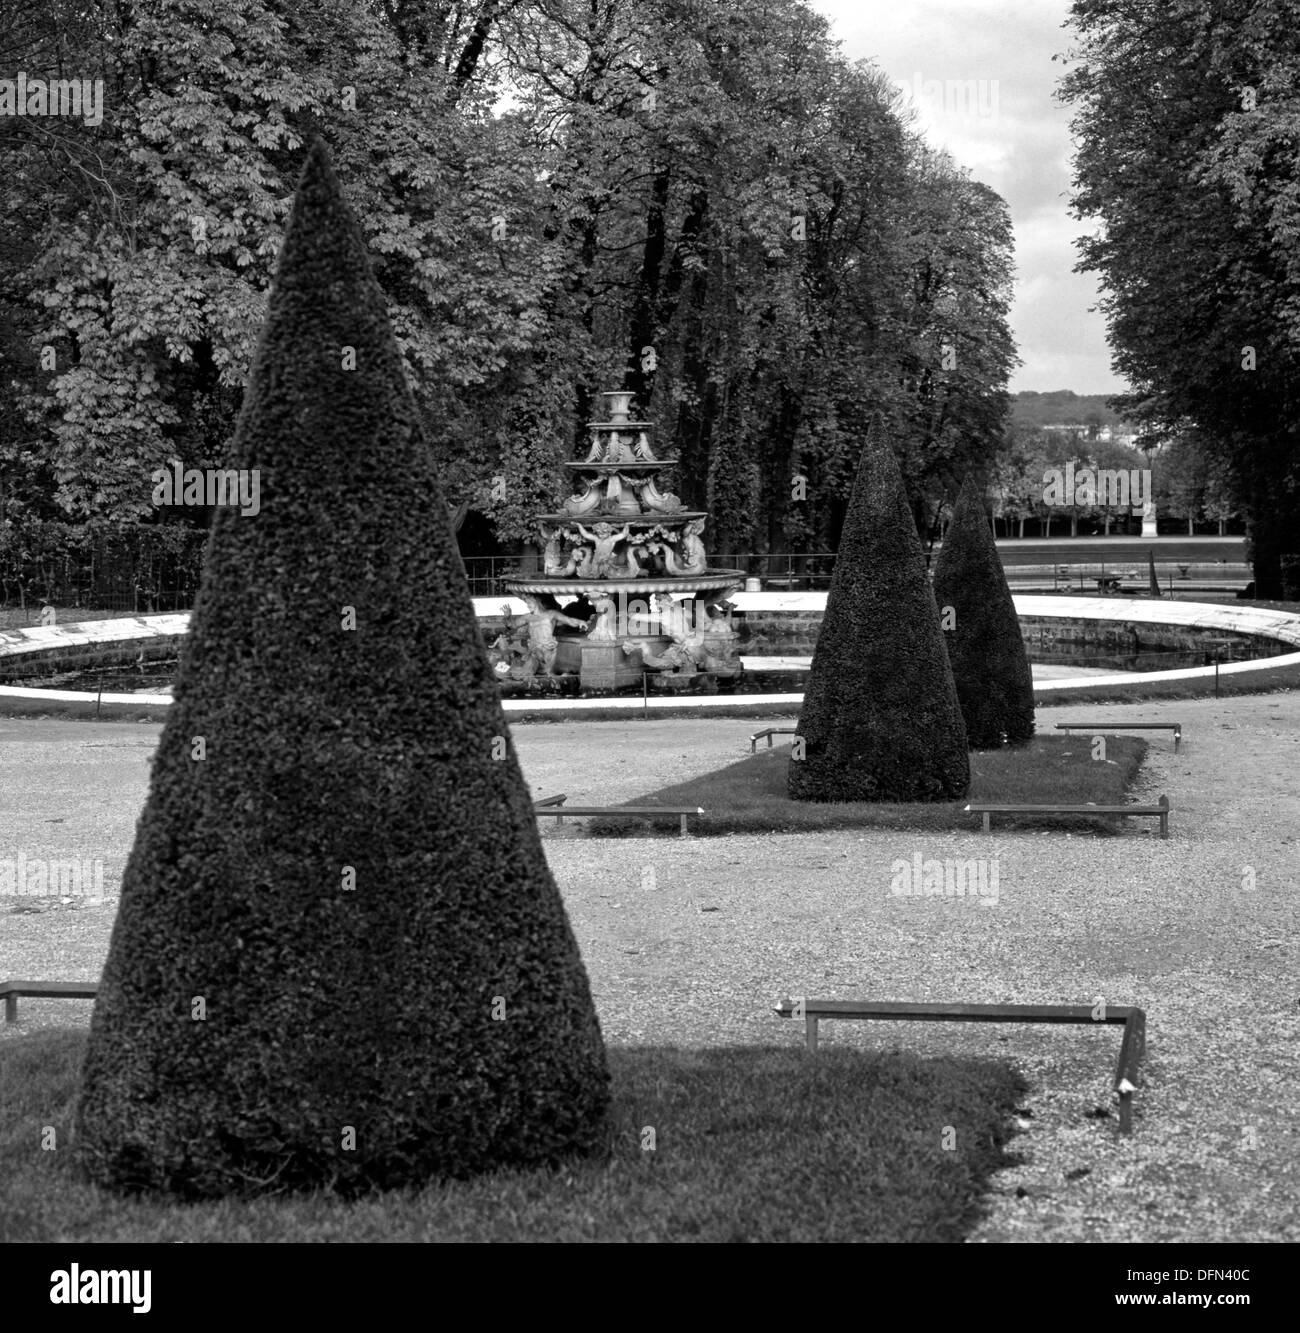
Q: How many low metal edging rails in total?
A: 6